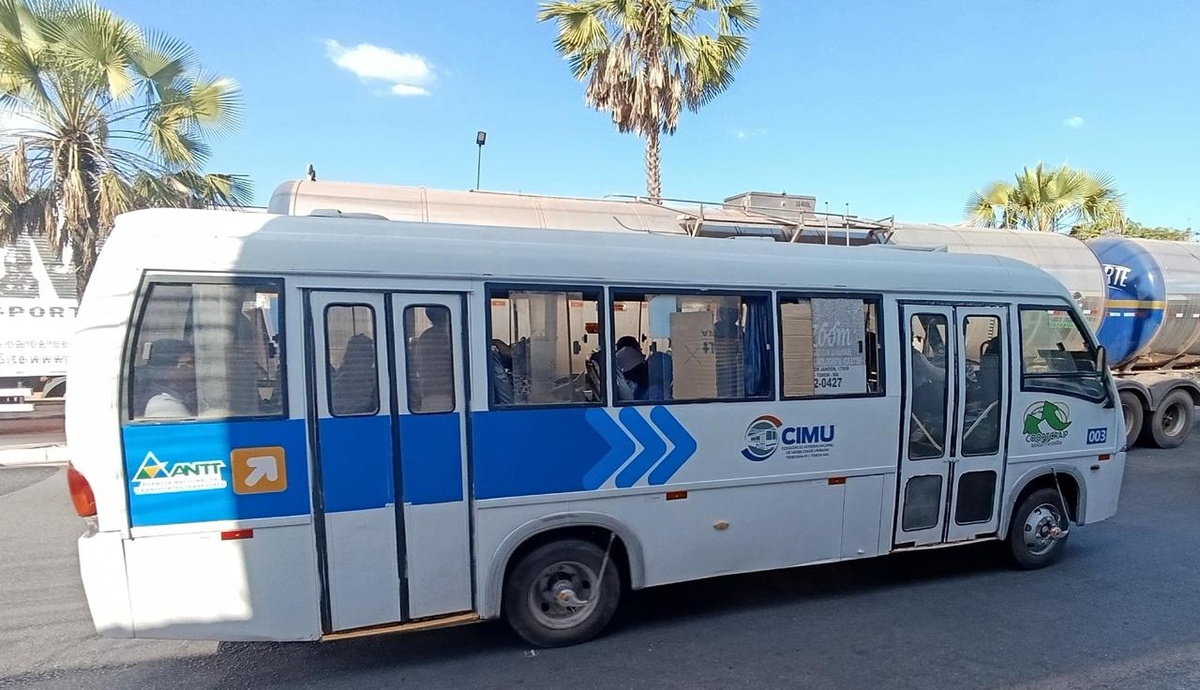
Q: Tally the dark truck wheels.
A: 2